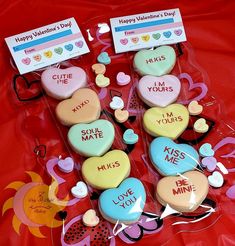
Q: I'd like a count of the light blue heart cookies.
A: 2